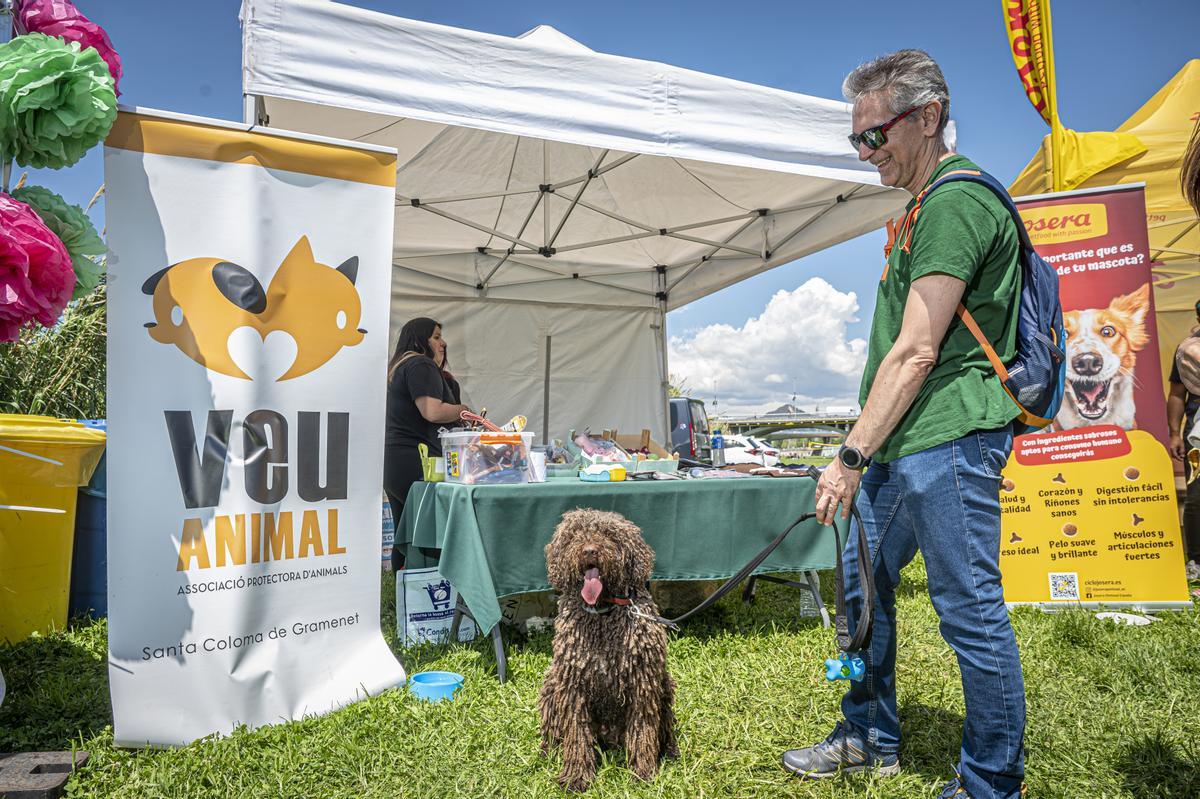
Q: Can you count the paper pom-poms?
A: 4